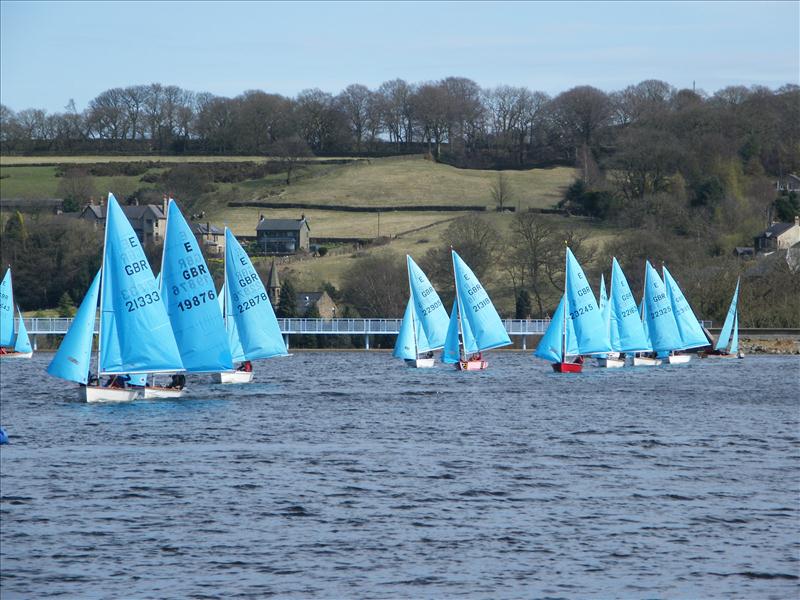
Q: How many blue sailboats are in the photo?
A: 12